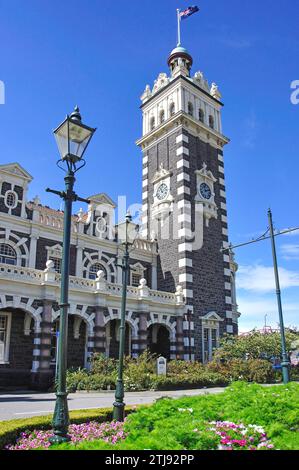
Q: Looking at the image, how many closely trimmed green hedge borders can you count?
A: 1